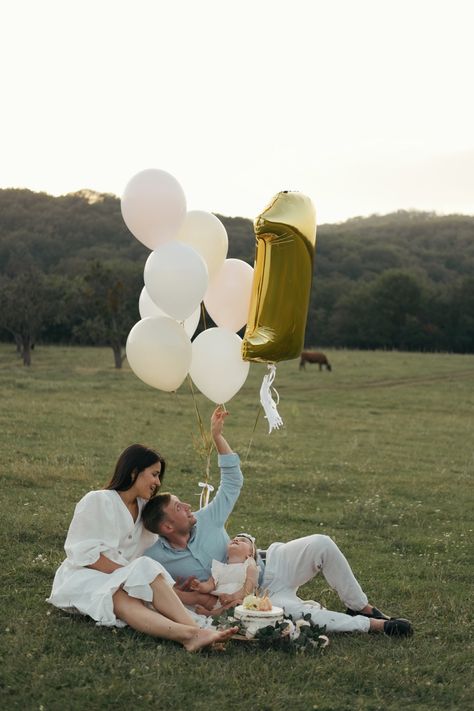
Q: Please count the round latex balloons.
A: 7